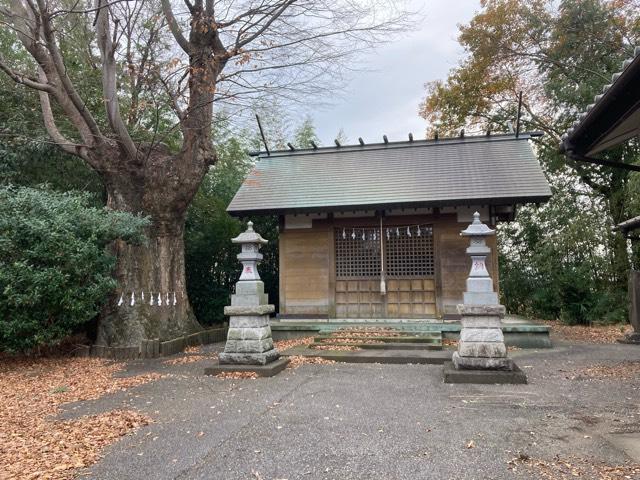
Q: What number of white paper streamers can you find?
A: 15